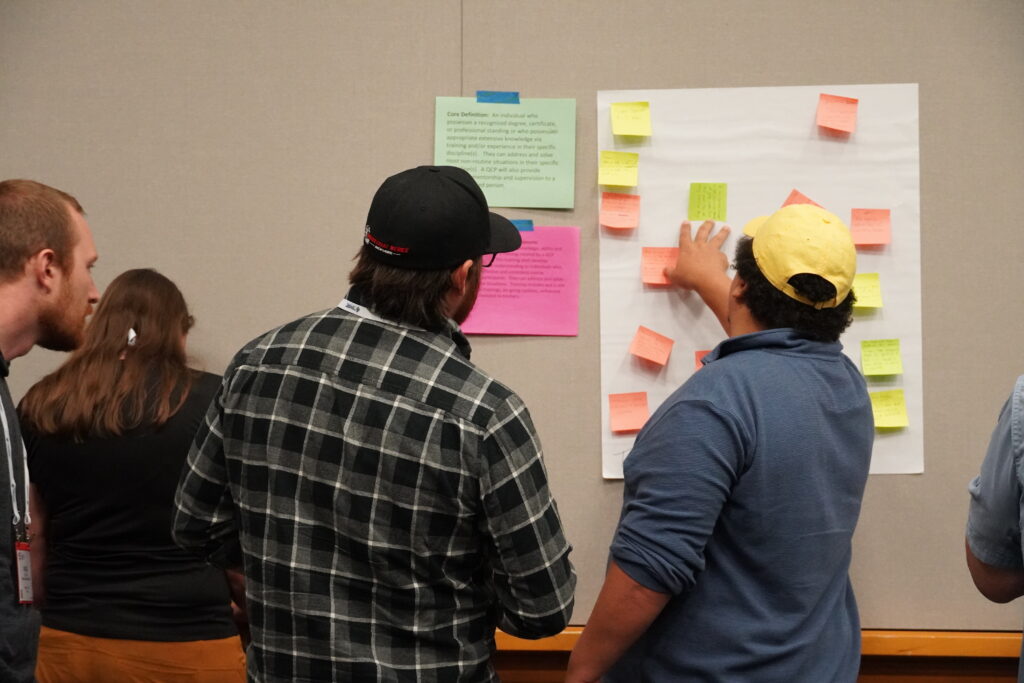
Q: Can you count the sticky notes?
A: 14